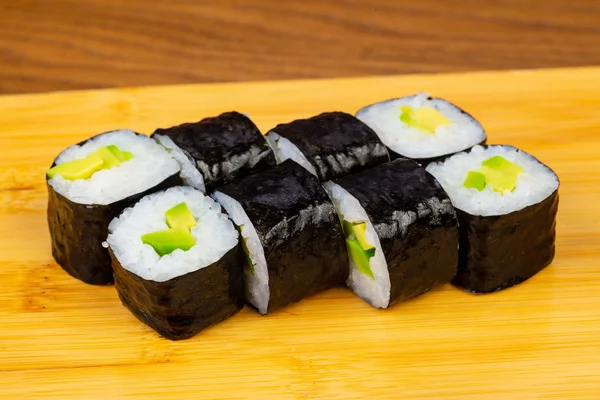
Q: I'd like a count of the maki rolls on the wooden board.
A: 8